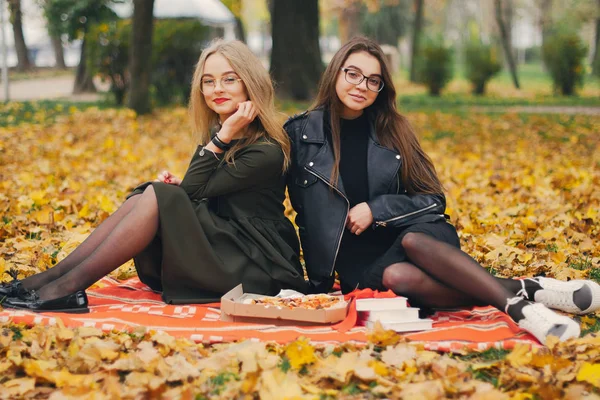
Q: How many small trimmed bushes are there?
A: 3